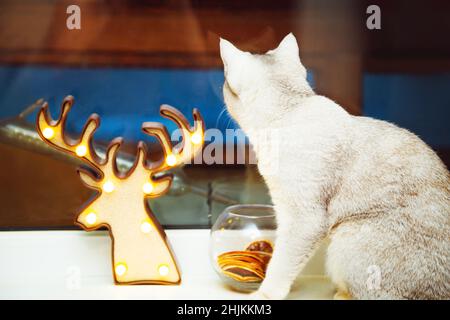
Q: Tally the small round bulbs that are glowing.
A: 10